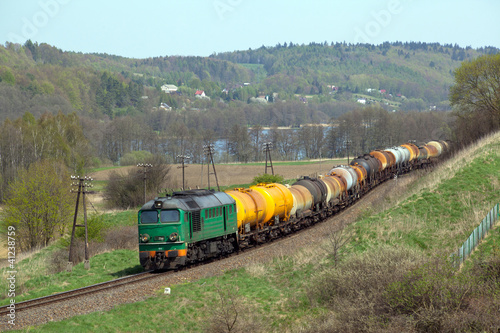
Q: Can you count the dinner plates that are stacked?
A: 0